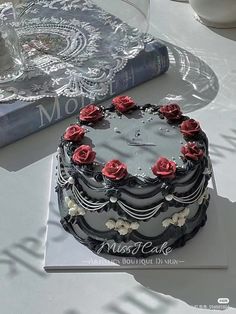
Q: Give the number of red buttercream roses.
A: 9